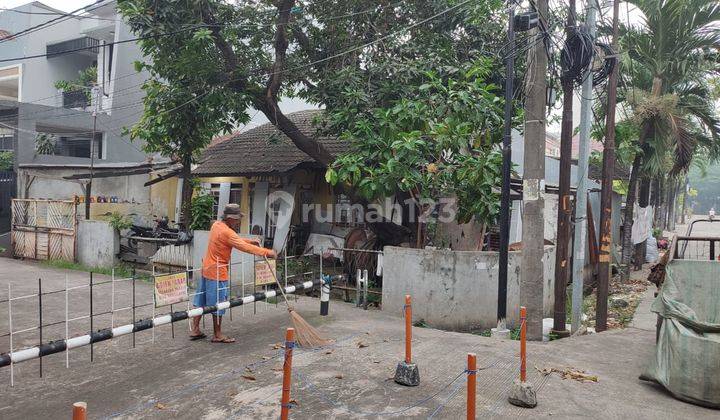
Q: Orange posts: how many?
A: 5